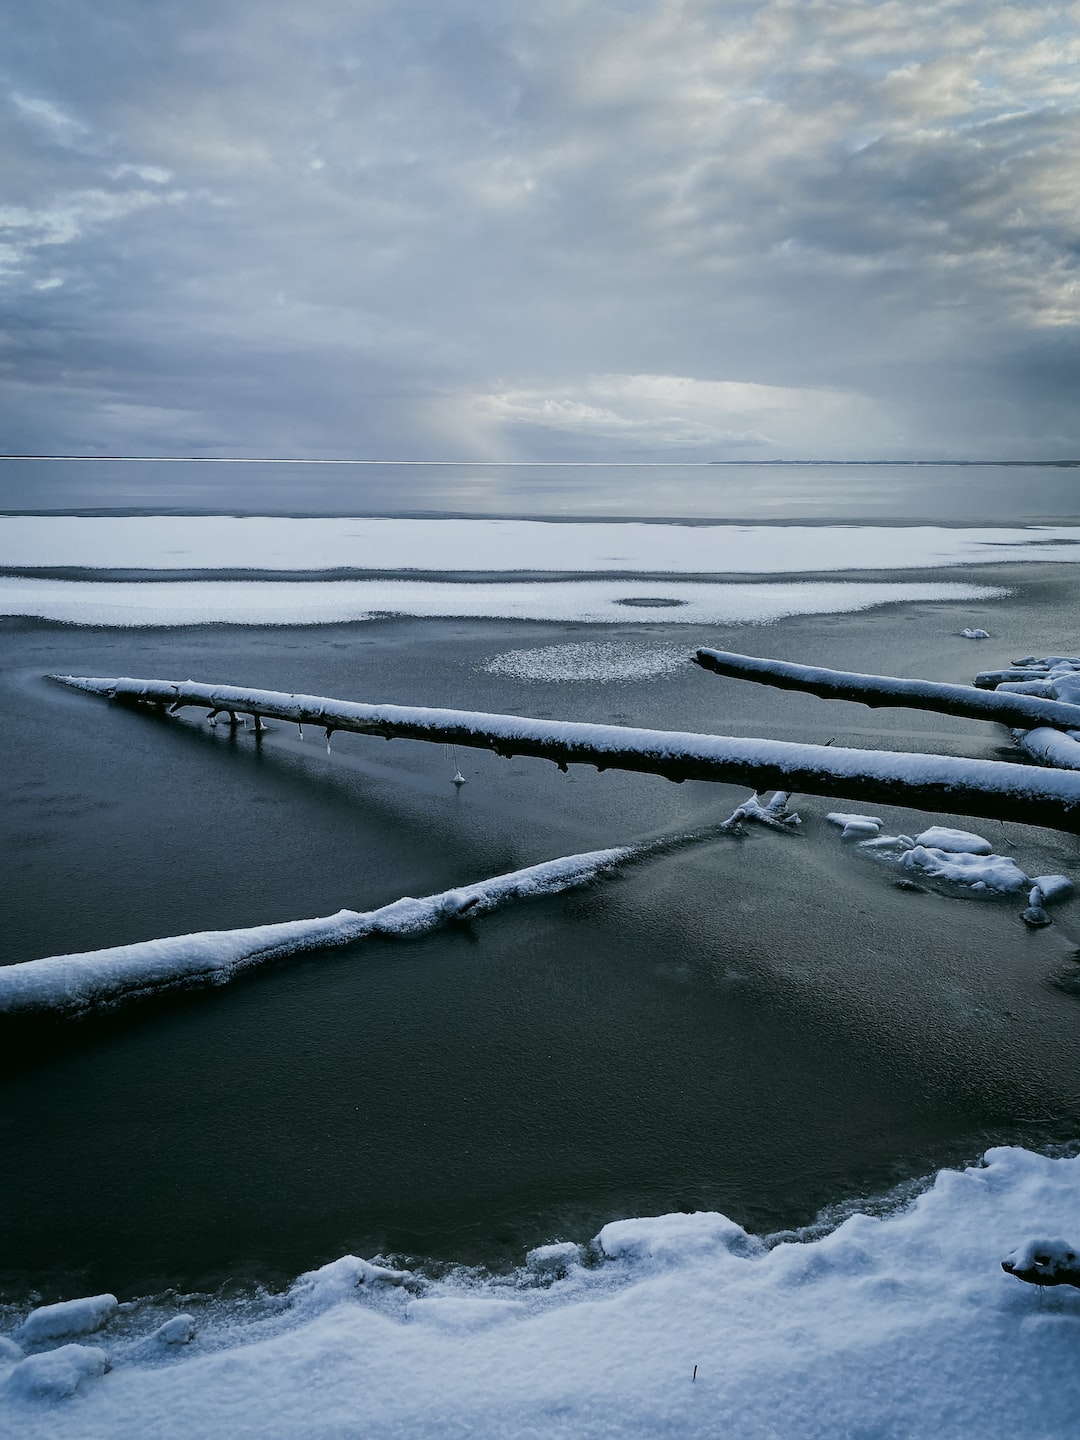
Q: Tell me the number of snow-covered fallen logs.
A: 3